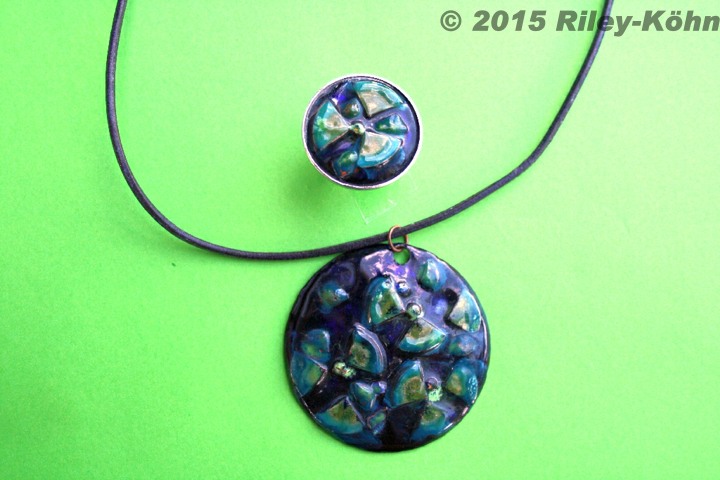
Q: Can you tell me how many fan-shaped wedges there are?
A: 12